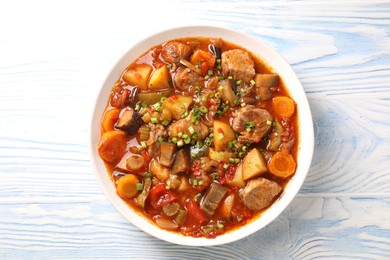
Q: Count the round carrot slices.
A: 5